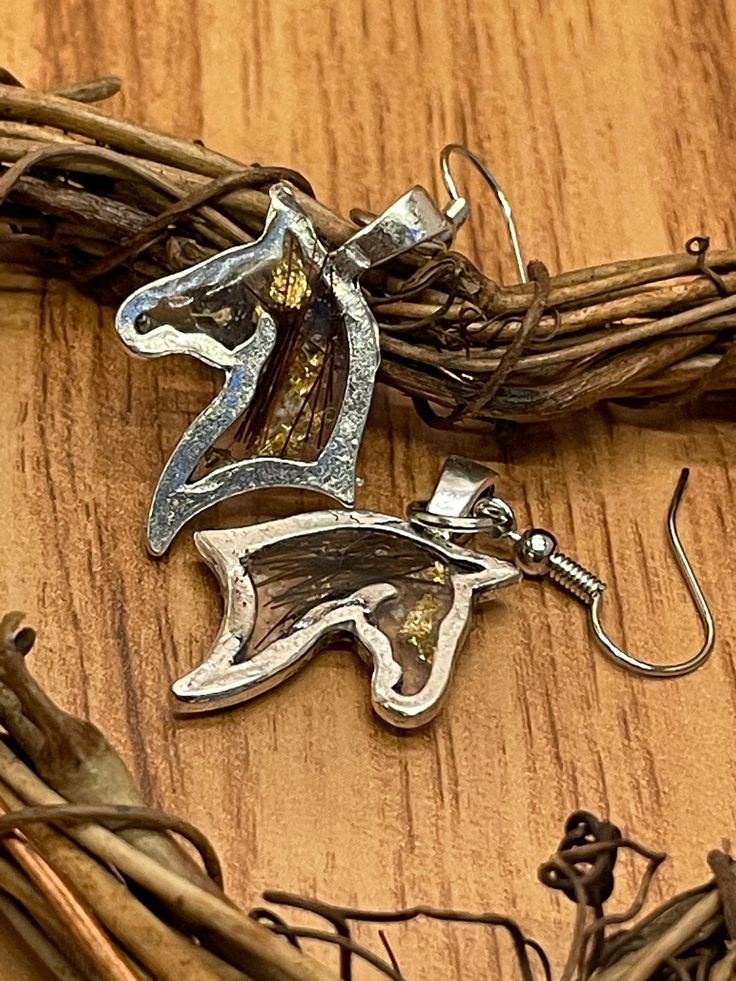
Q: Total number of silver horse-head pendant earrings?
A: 2